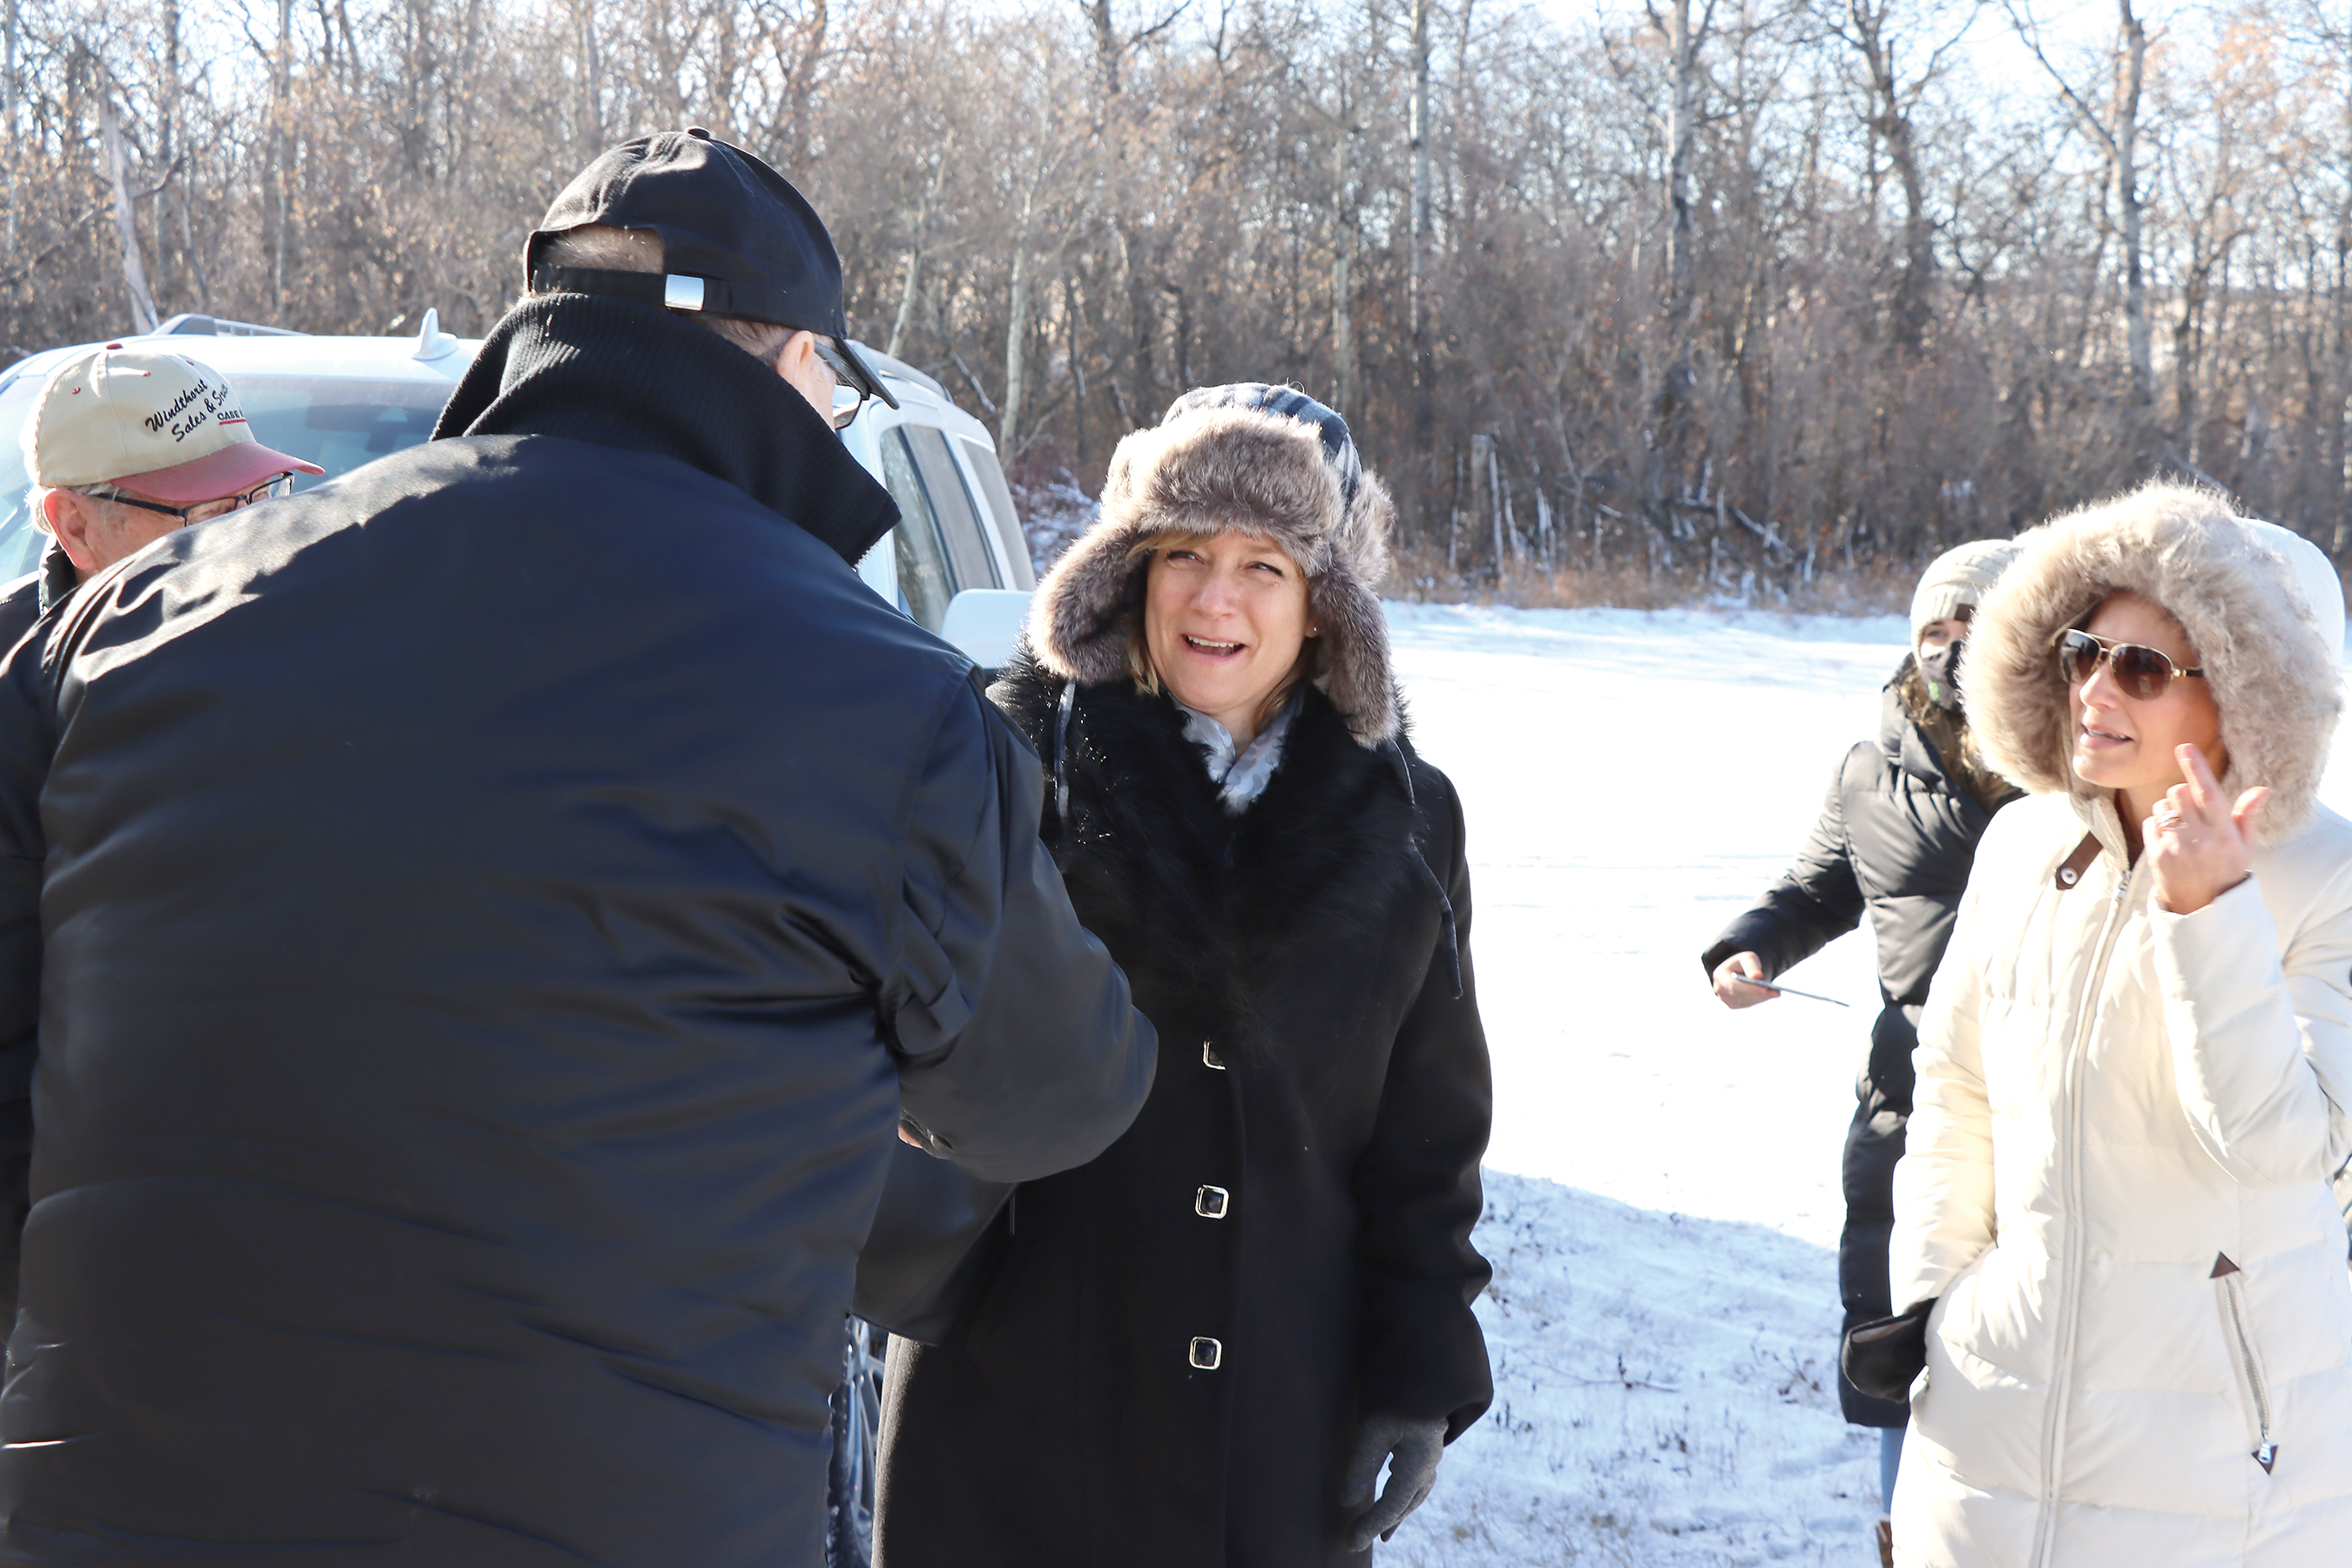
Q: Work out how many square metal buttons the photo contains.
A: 3